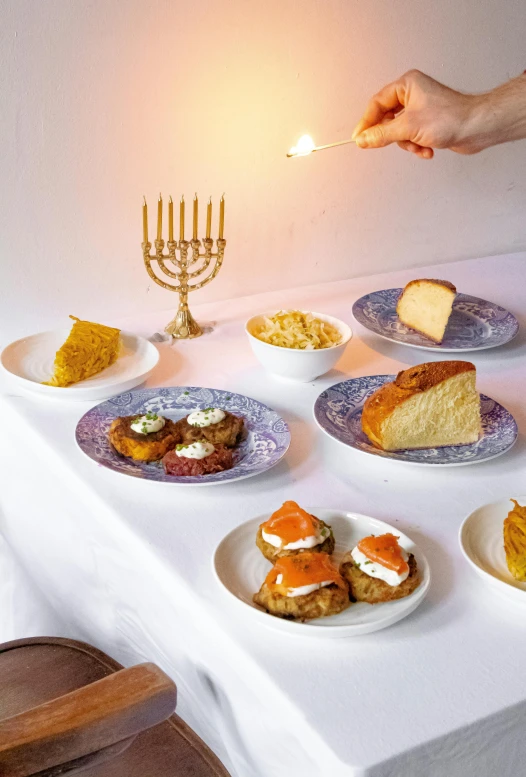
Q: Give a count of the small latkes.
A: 6